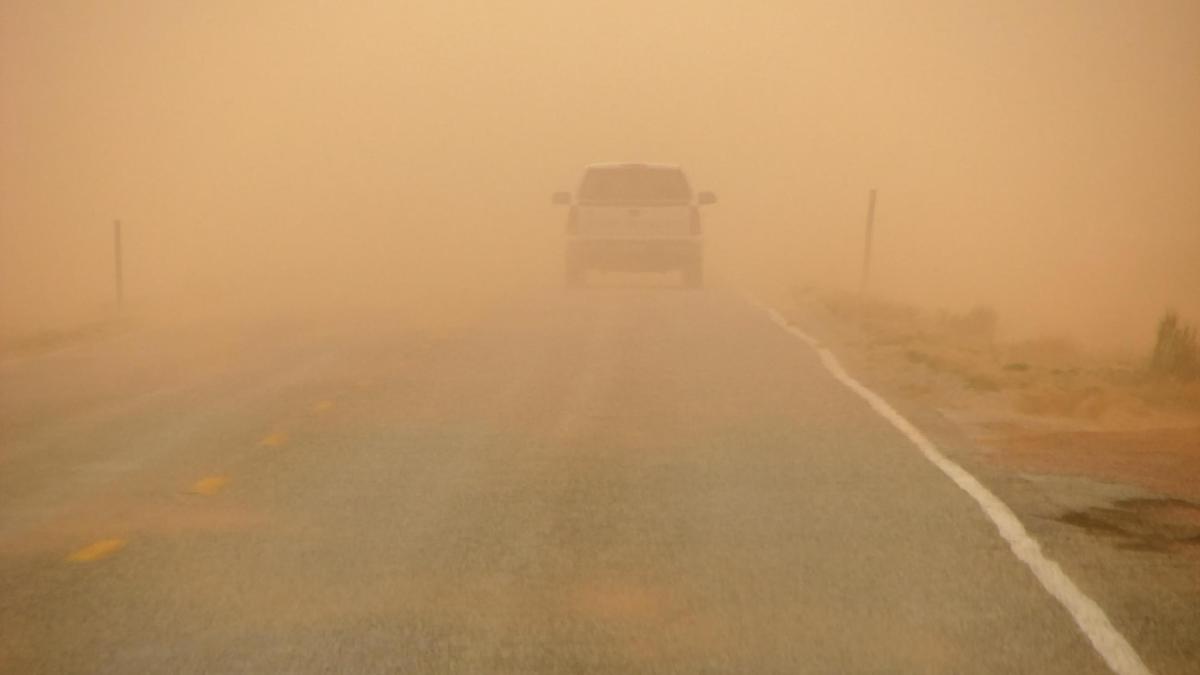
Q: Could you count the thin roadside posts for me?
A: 2